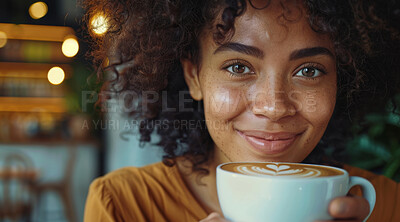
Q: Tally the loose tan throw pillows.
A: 0